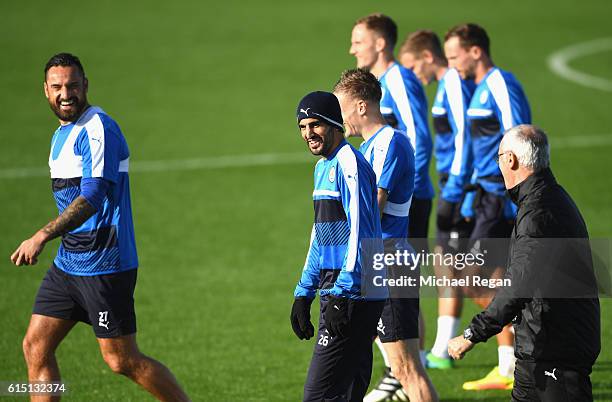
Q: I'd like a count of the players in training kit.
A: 6